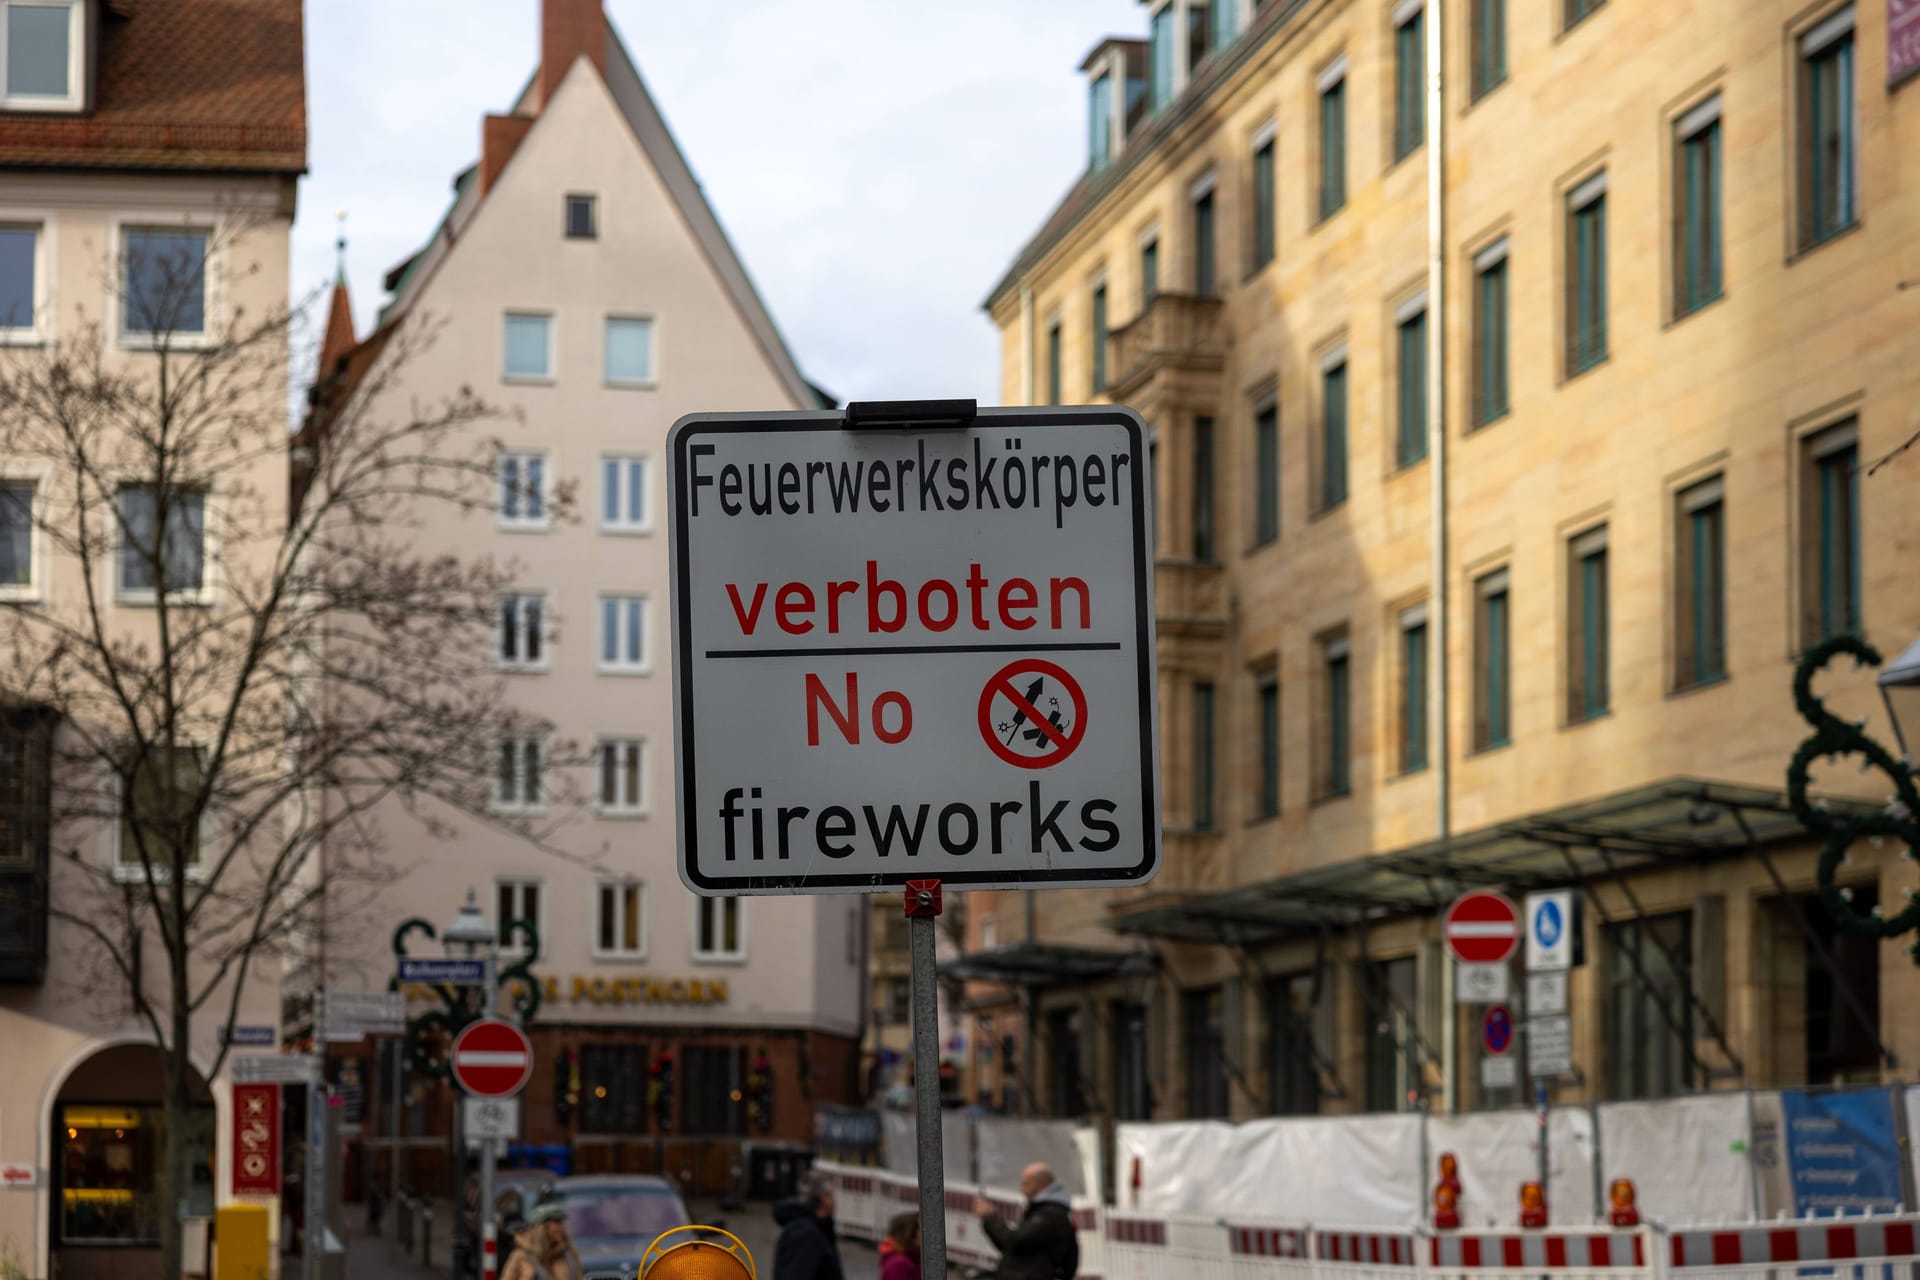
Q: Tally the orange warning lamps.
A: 5